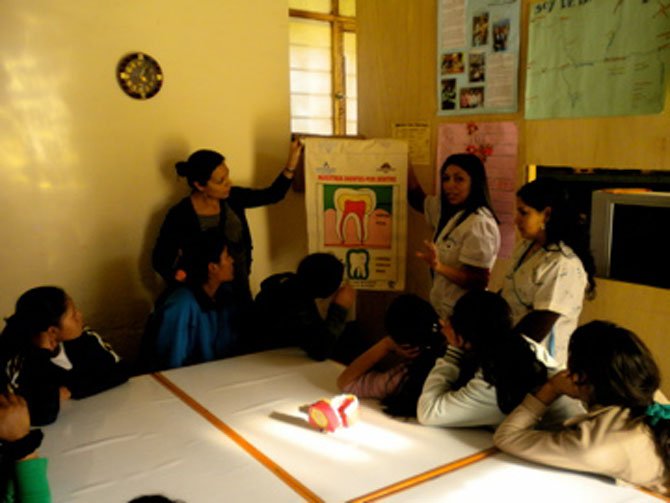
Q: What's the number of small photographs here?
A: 6